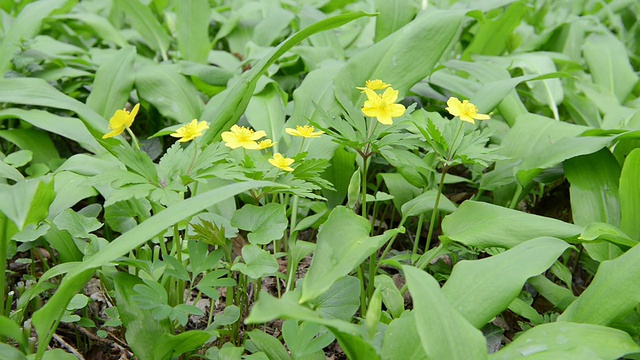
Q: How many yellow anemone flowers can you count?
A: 9